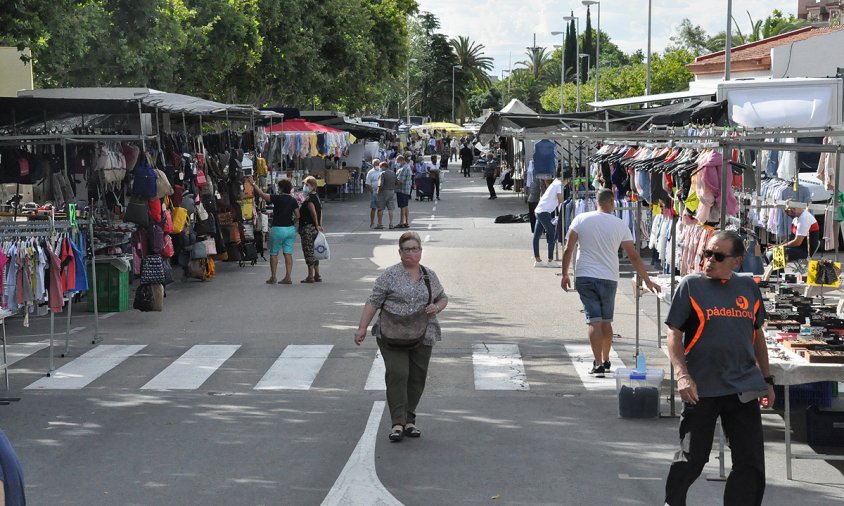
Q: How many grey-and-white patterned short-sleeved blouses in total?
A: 1